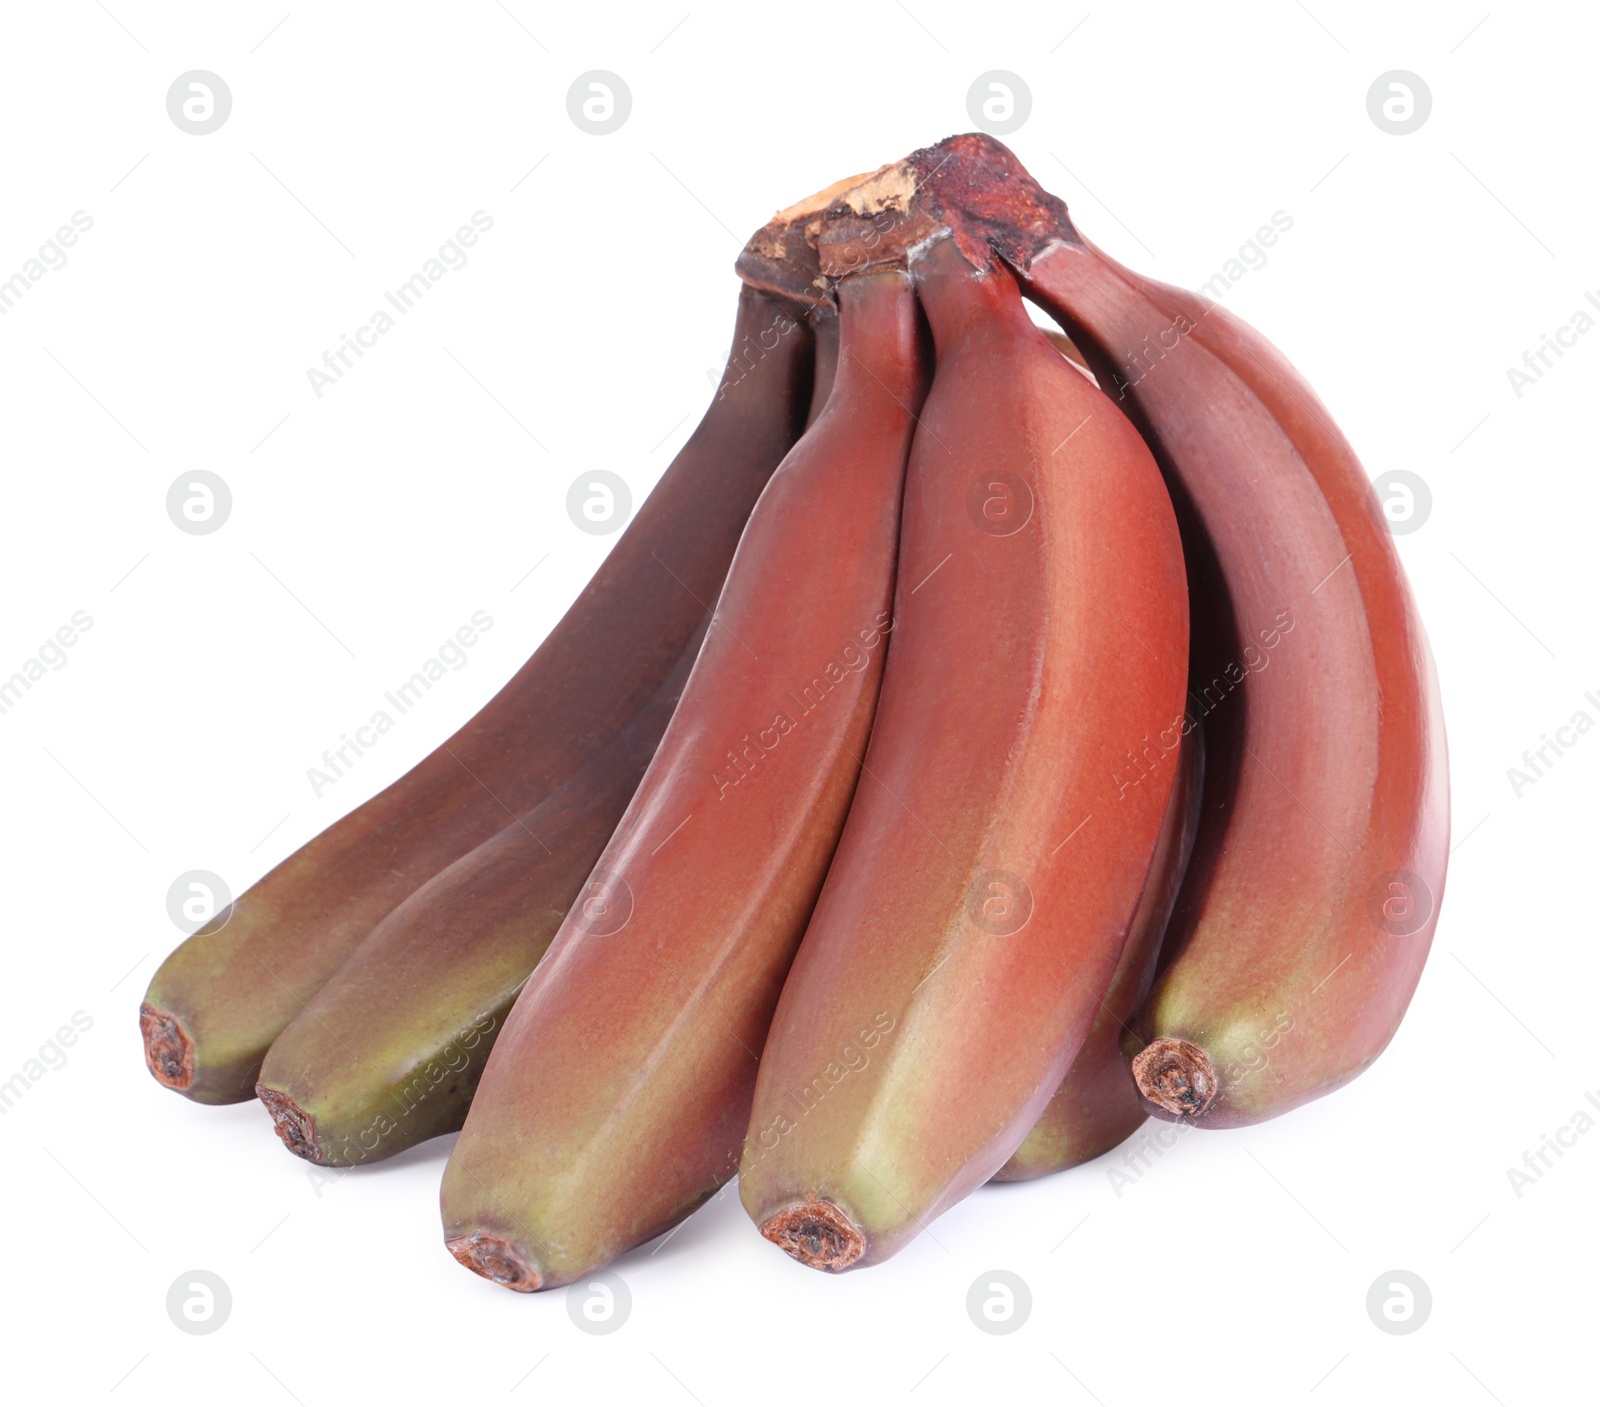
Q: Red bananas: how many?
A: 6